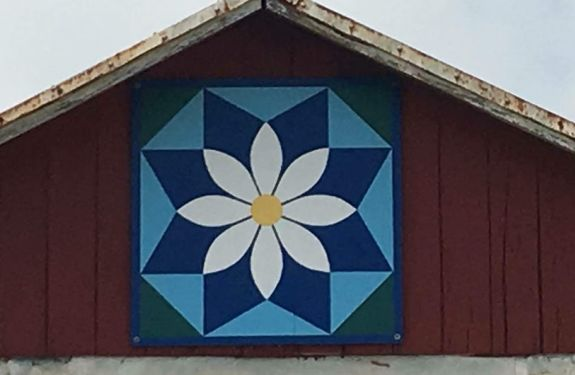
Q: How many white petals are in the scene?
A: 8